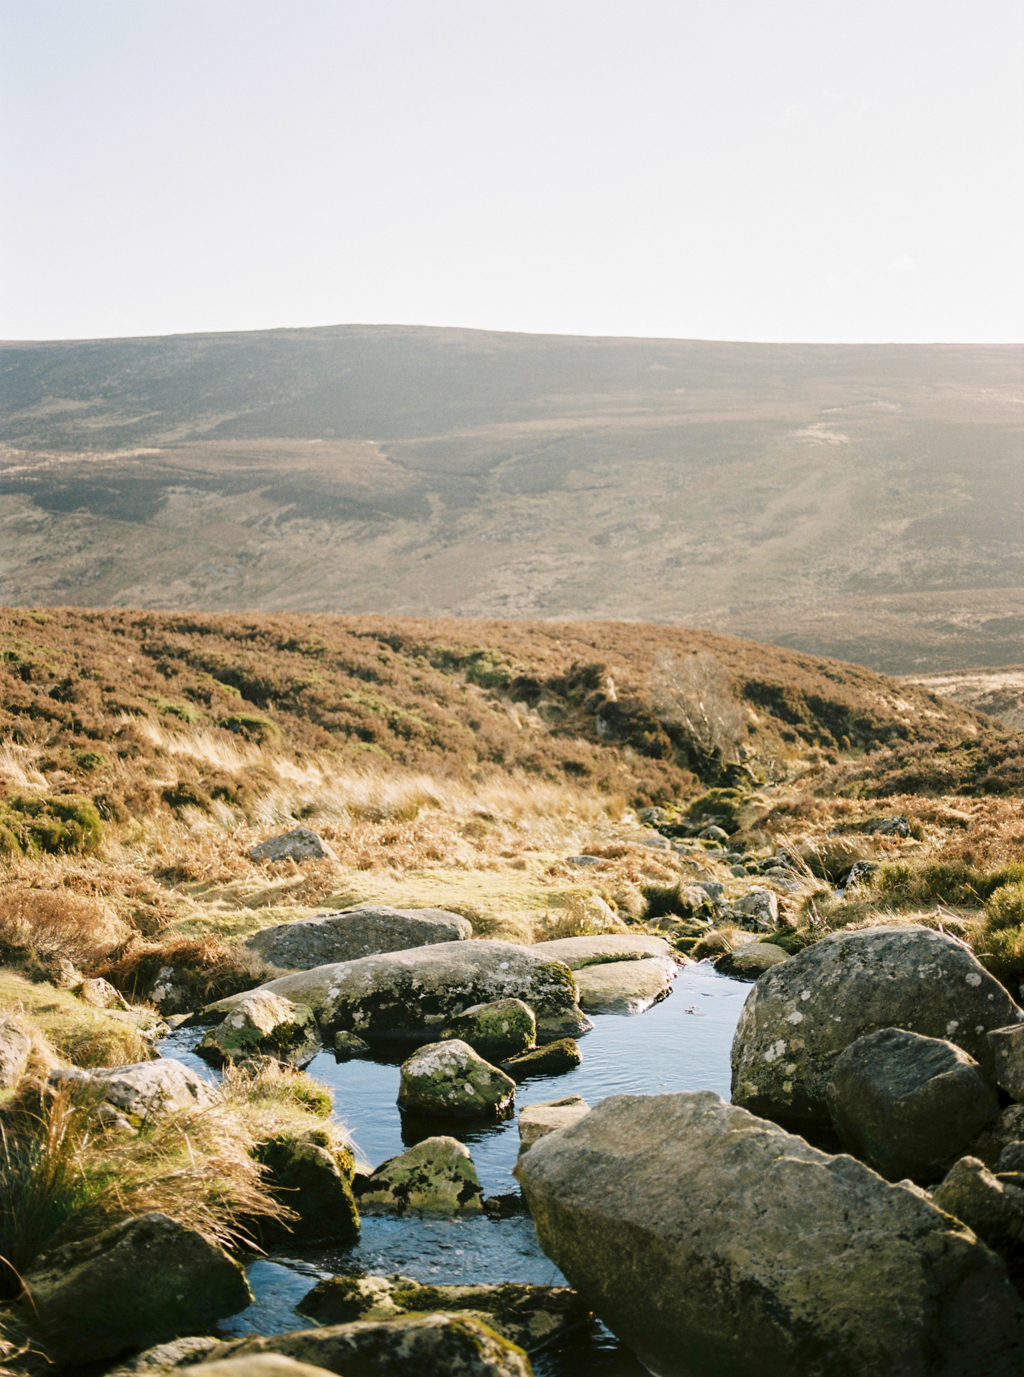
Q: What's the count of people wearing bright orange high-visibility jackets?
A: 0